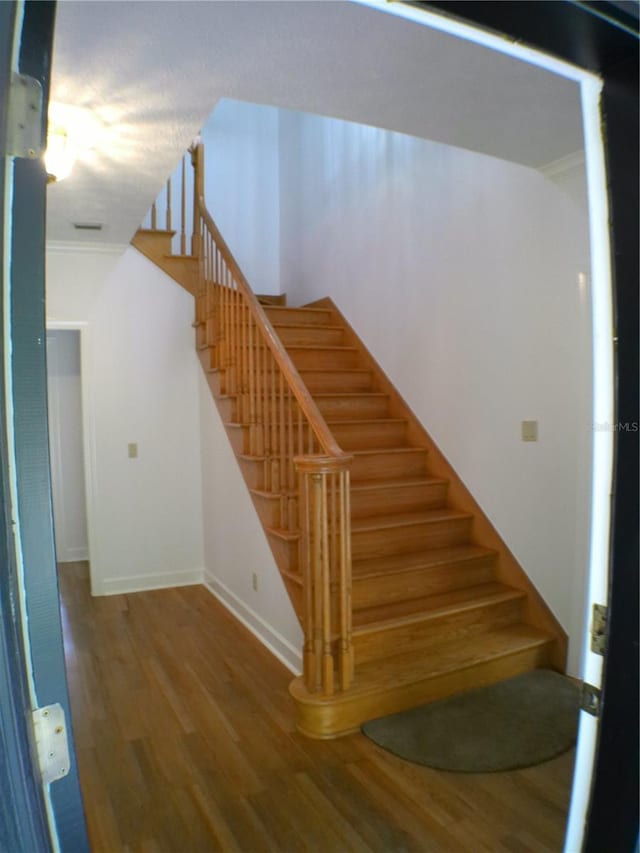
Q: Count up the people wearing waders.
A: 0